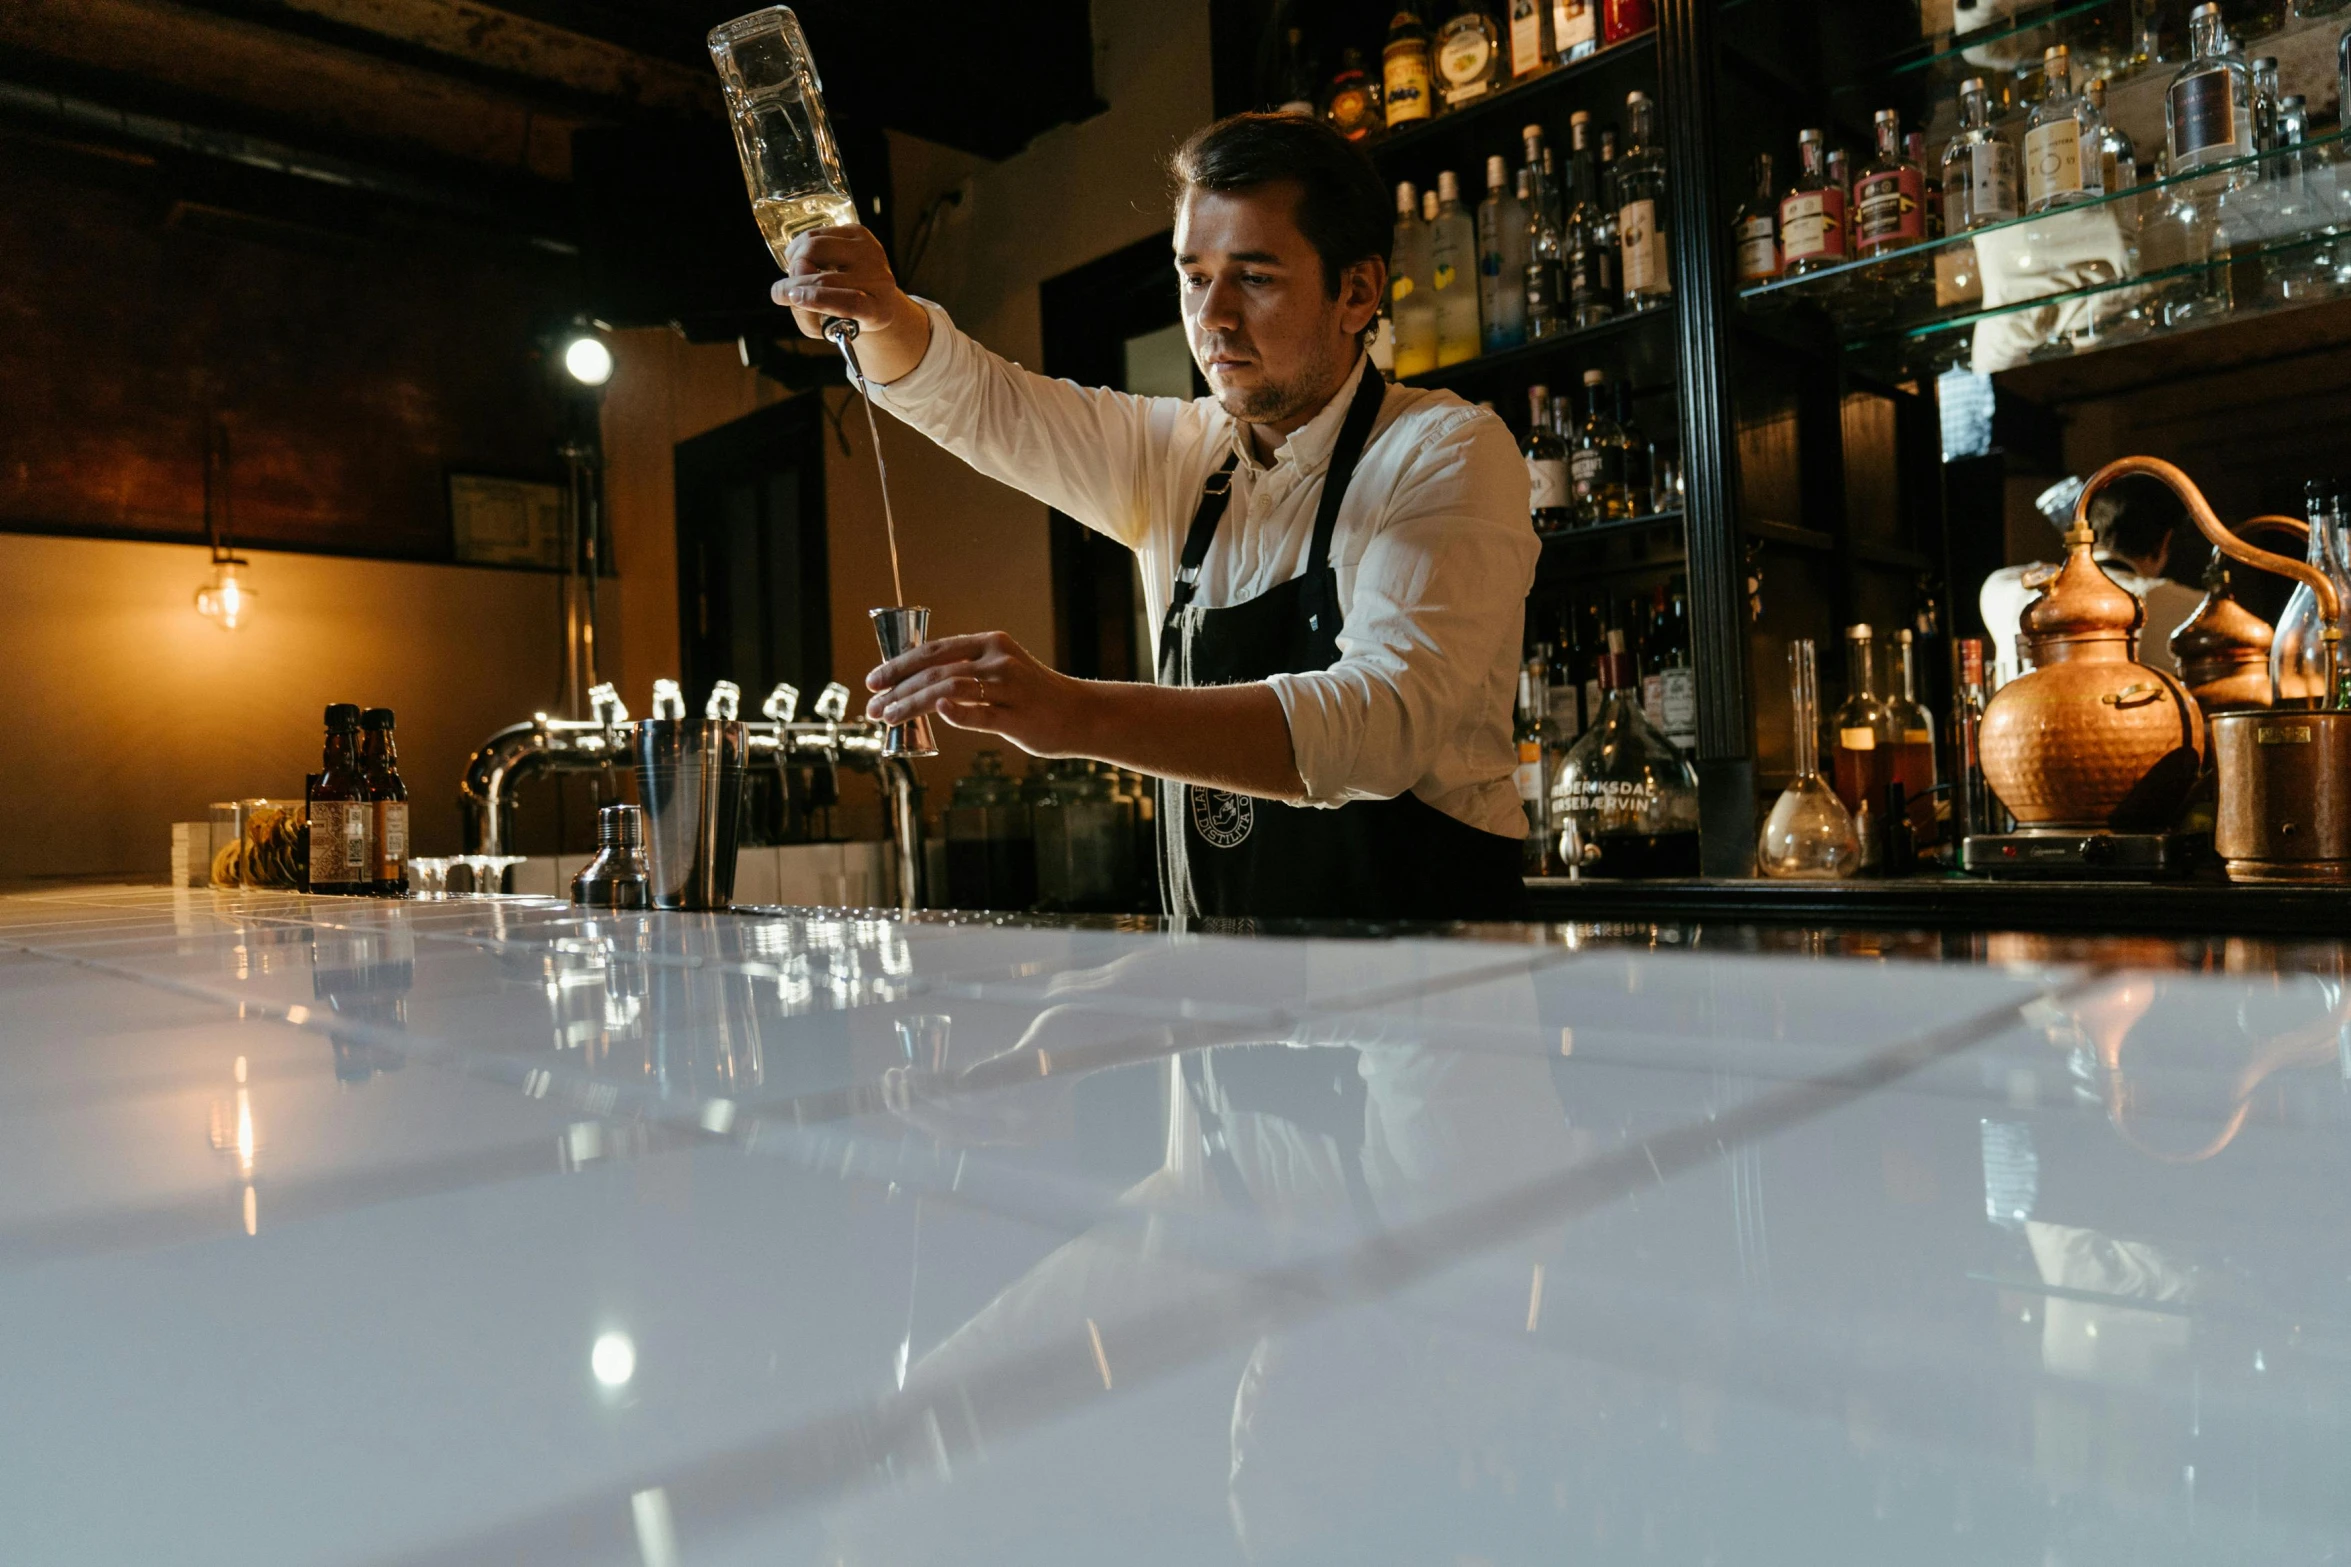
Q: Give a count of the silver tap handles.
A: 5